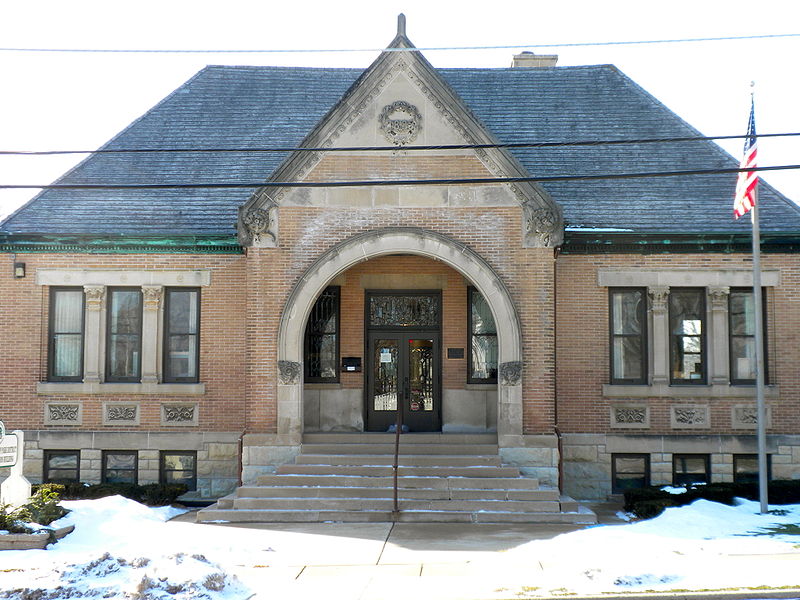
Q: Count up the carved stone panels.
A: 6